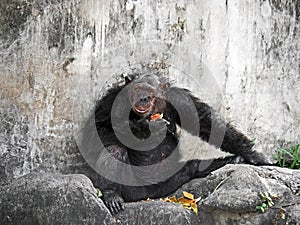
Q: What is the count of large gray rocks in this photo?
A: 3